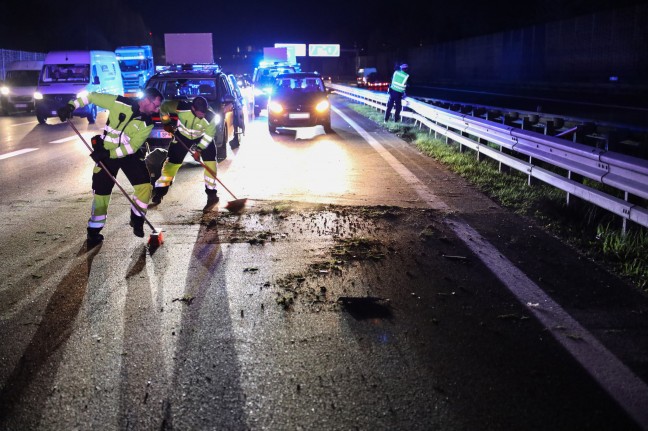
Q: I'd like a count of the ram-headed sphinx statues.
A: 0